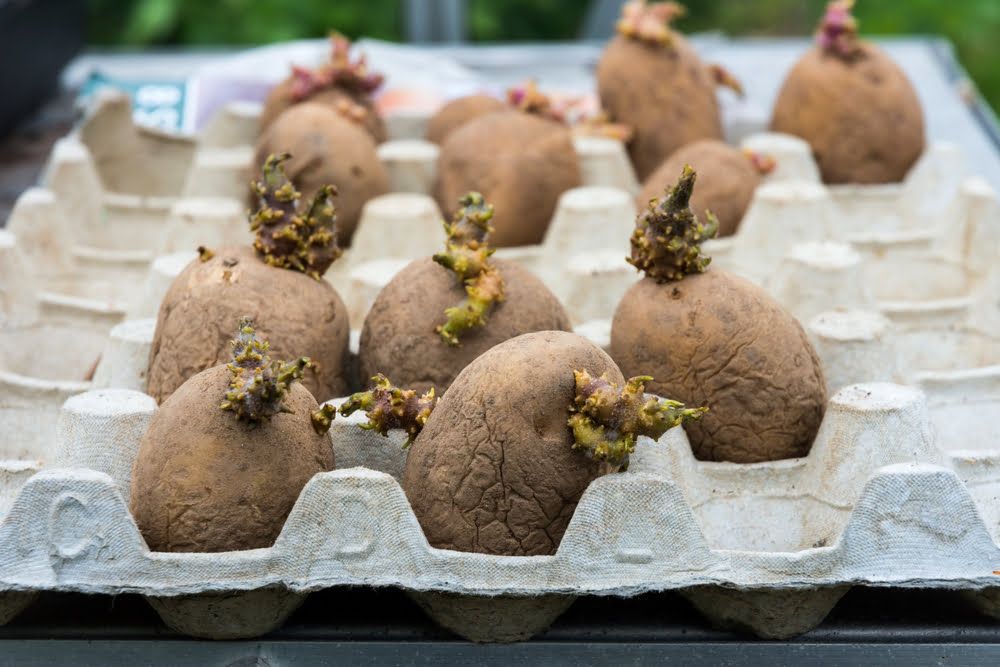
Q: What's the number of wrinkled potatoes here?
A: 5